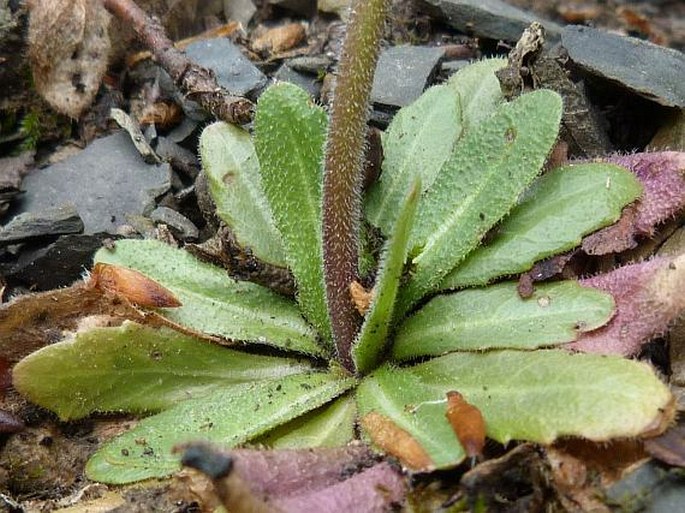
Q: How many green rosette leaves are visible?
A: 14